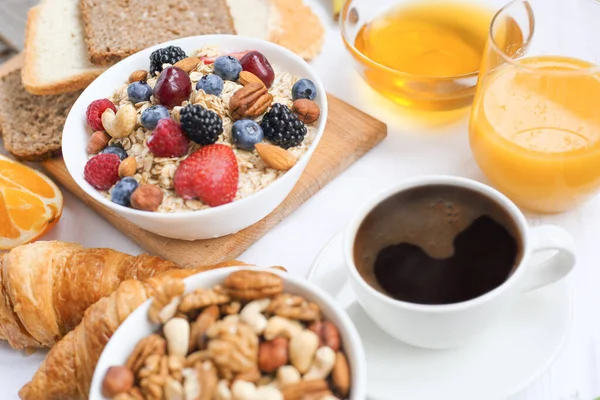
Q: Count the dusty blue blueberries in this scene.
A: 8